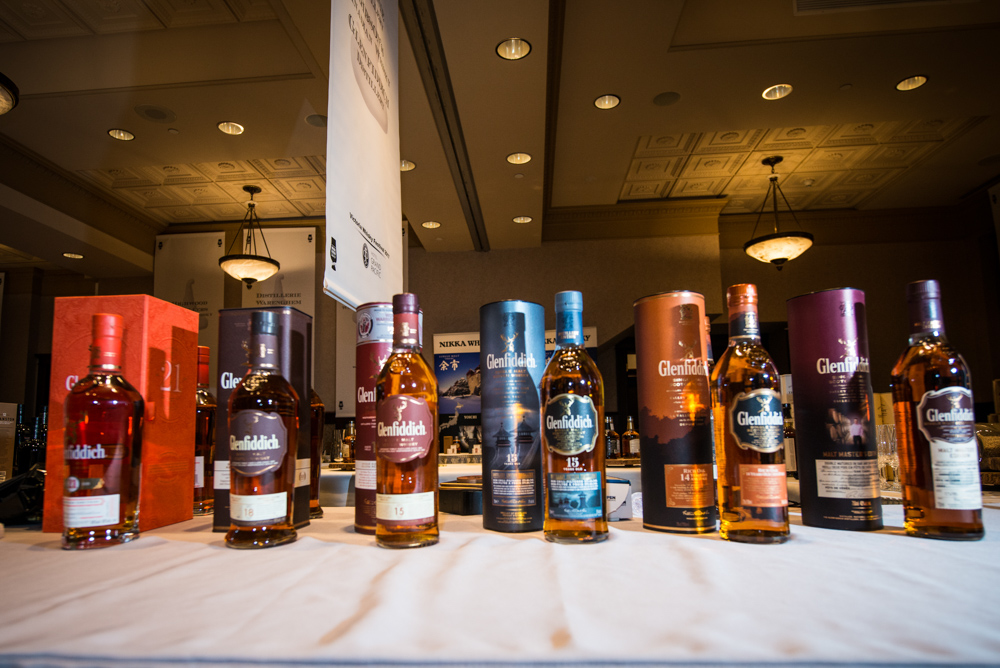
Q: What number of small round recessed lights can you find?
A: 11